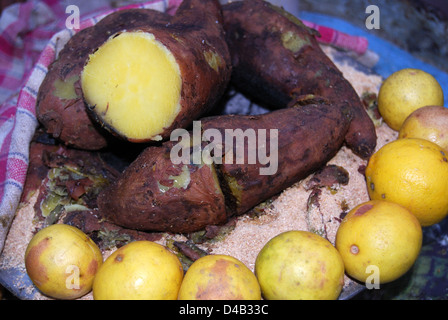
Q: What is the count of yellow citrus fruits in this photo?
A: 8